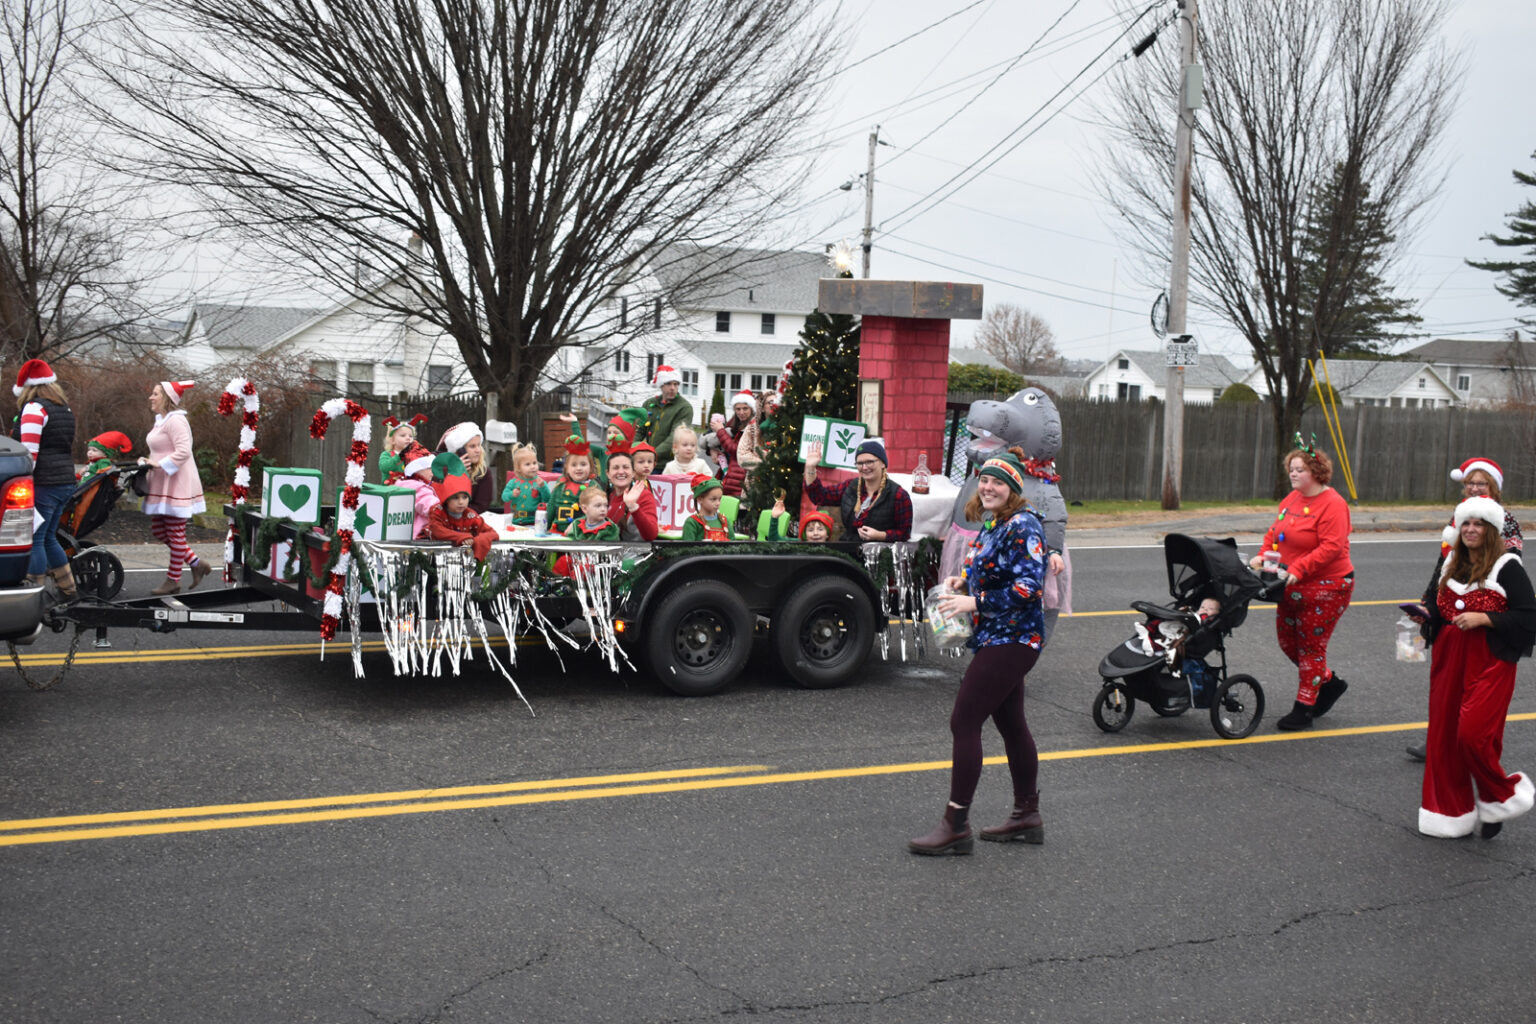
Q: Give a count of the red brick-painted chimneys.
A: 1